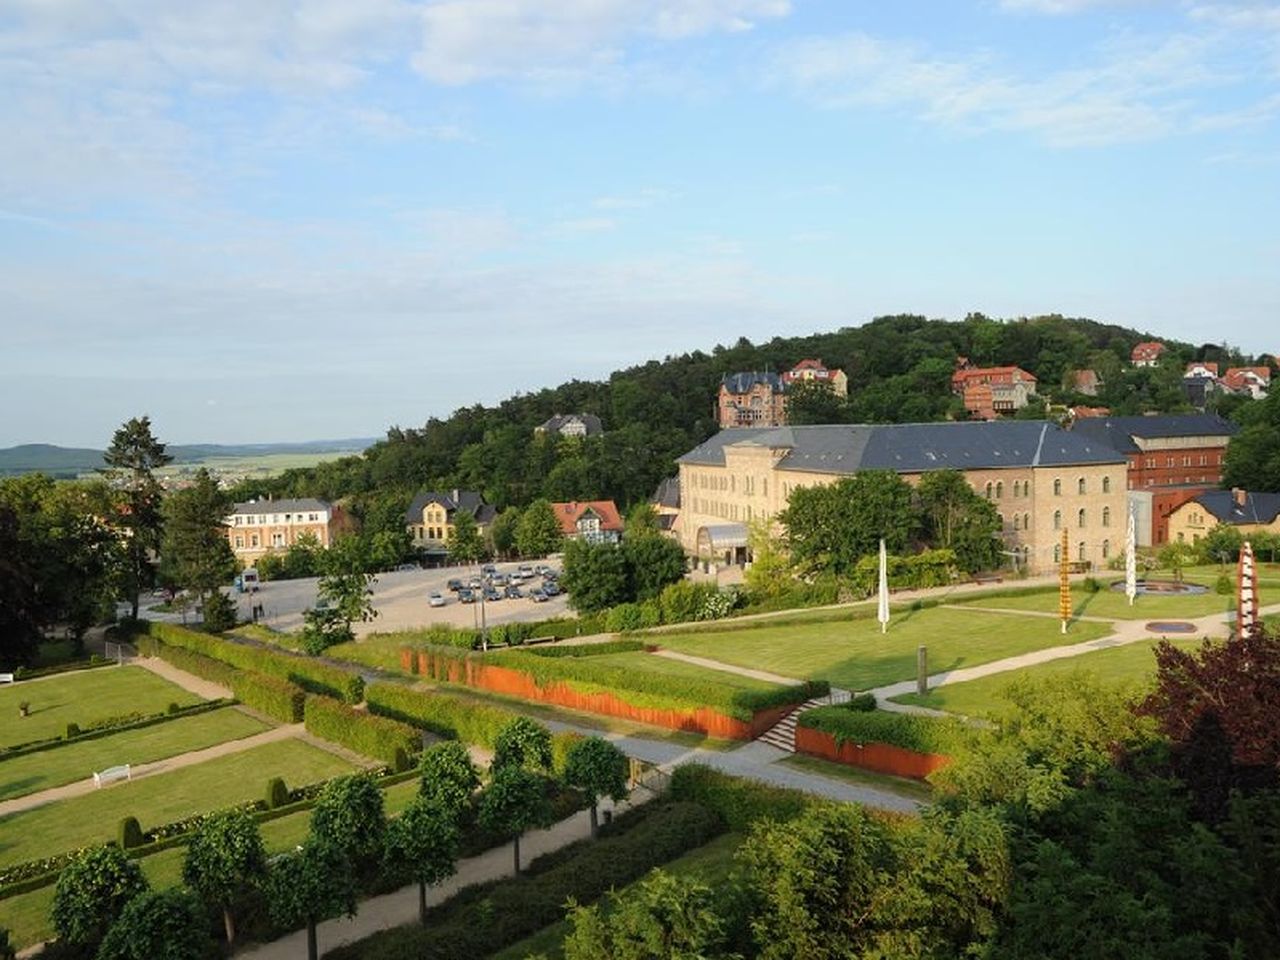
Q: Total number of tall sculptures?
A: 4